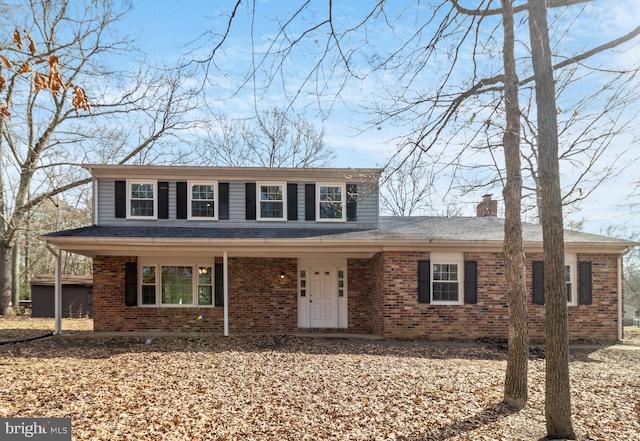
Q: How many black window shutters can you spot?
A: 14